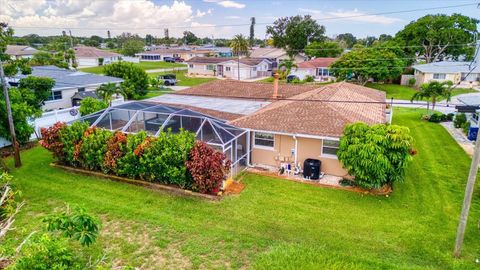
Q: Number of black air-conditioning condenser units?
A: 1